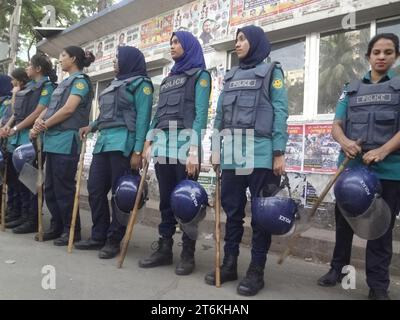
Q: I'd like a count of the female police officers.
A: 8